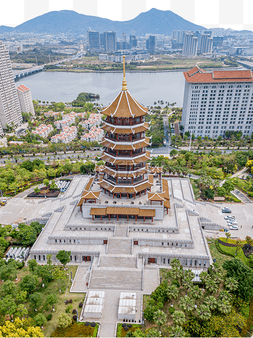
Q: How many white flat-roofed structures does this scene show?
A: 2